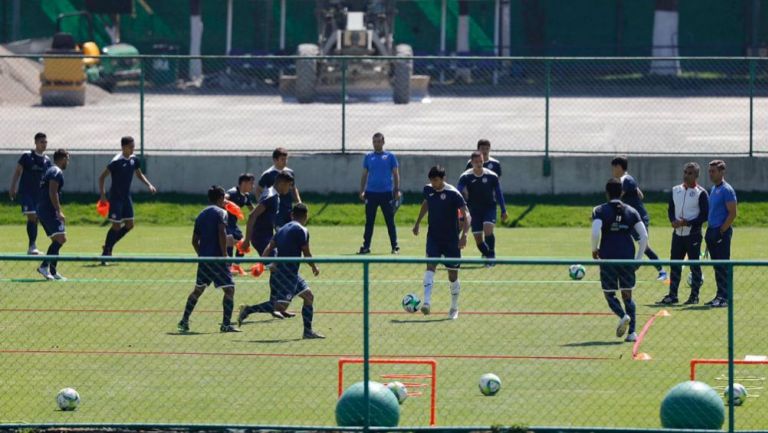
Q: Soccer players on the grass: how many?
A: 13